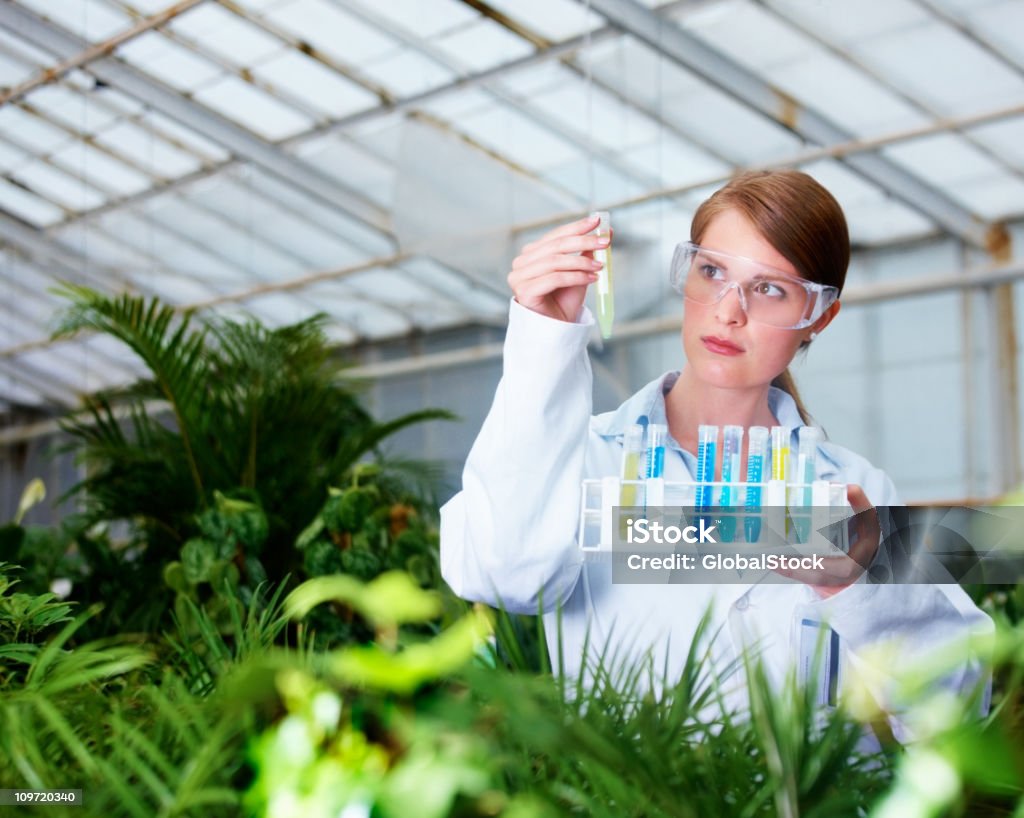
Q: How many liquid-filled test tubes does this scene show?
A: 8